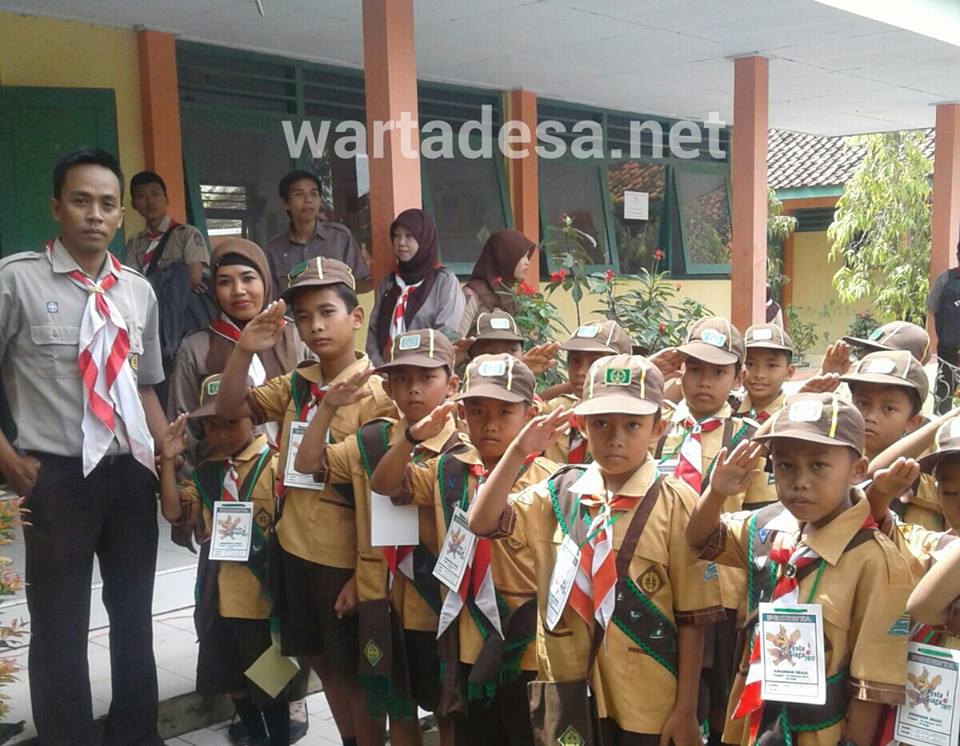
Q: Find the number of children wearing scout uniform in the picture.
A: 13